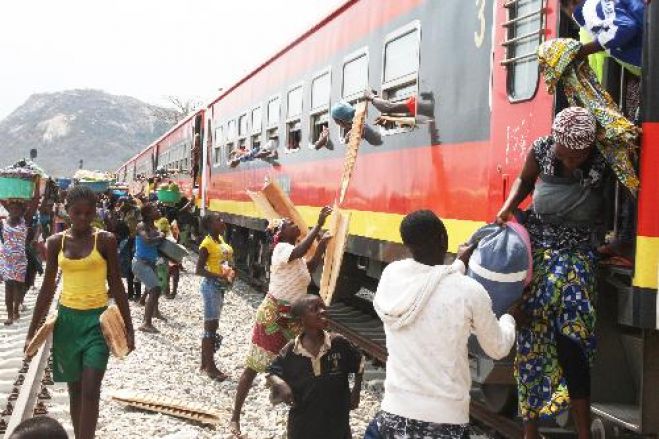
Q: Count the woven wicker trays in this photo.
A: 0